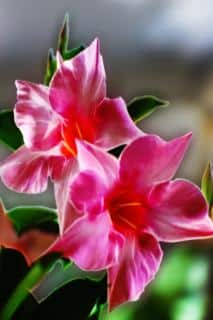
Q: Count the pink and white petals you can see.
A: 10